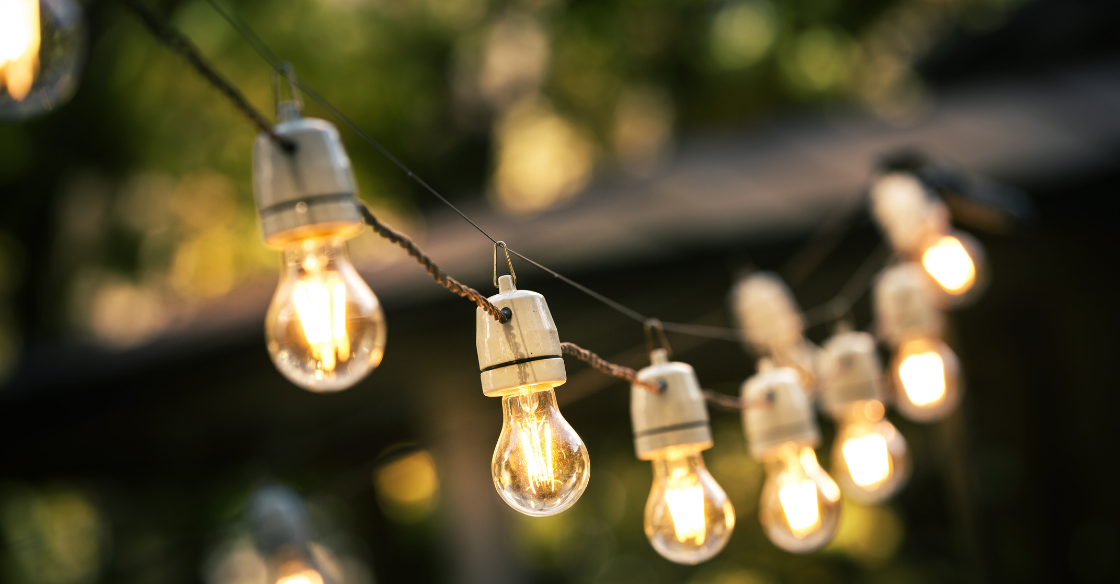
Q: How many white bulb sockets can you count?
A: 8